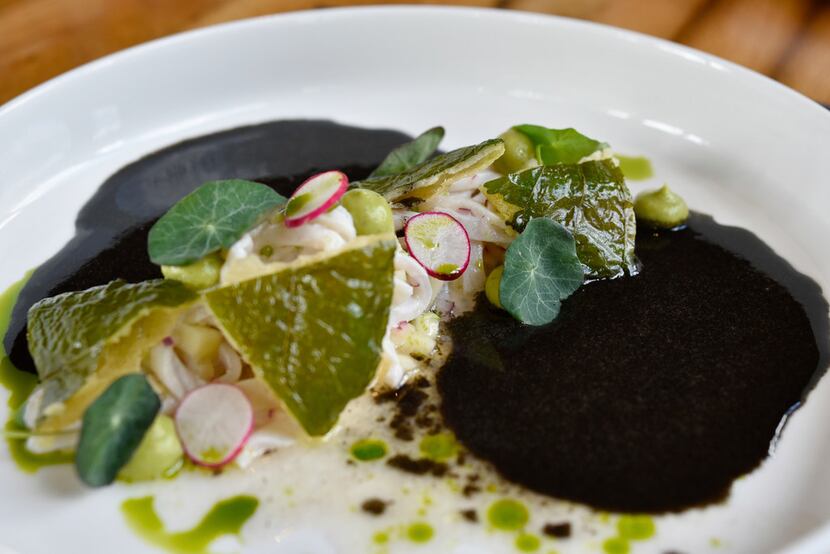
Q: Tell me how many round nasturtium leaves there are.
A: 5